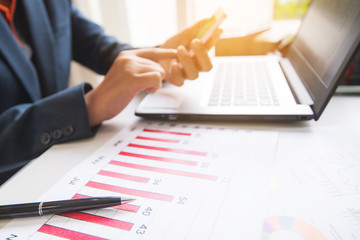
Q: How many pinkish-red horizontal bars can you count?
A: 10